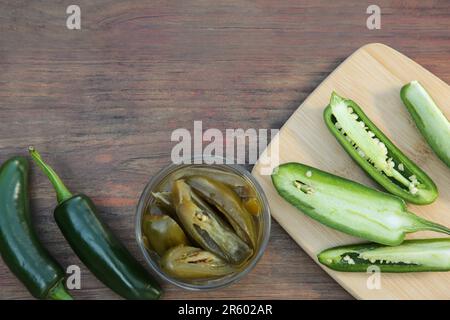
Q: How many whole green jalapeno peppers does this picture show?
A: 2